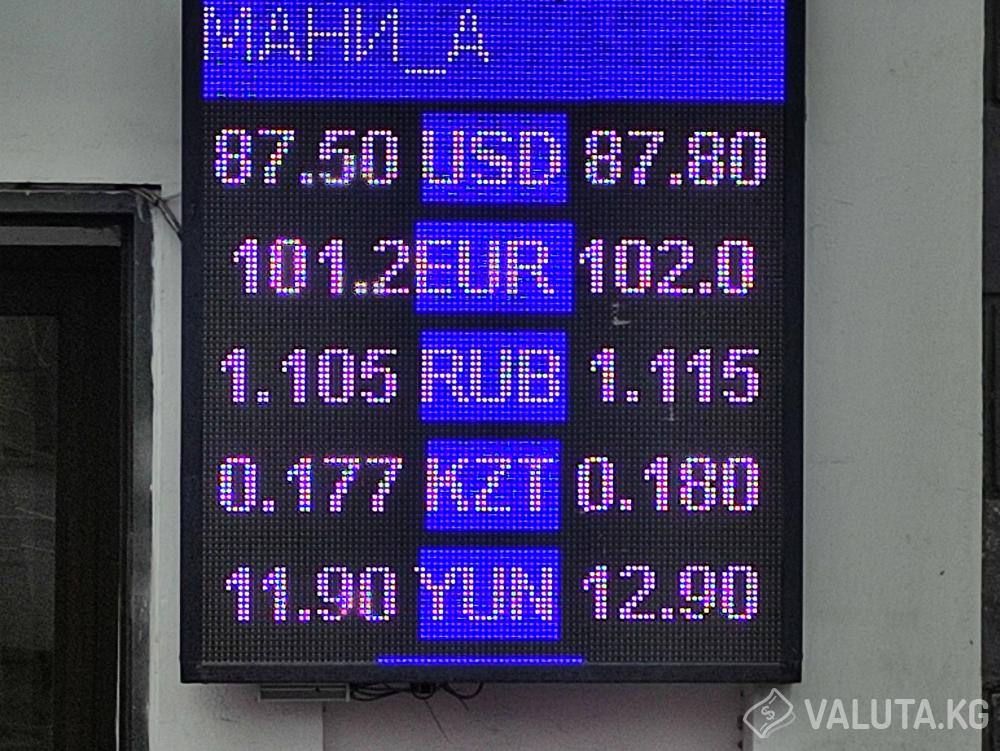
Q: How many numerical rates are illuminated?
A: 10